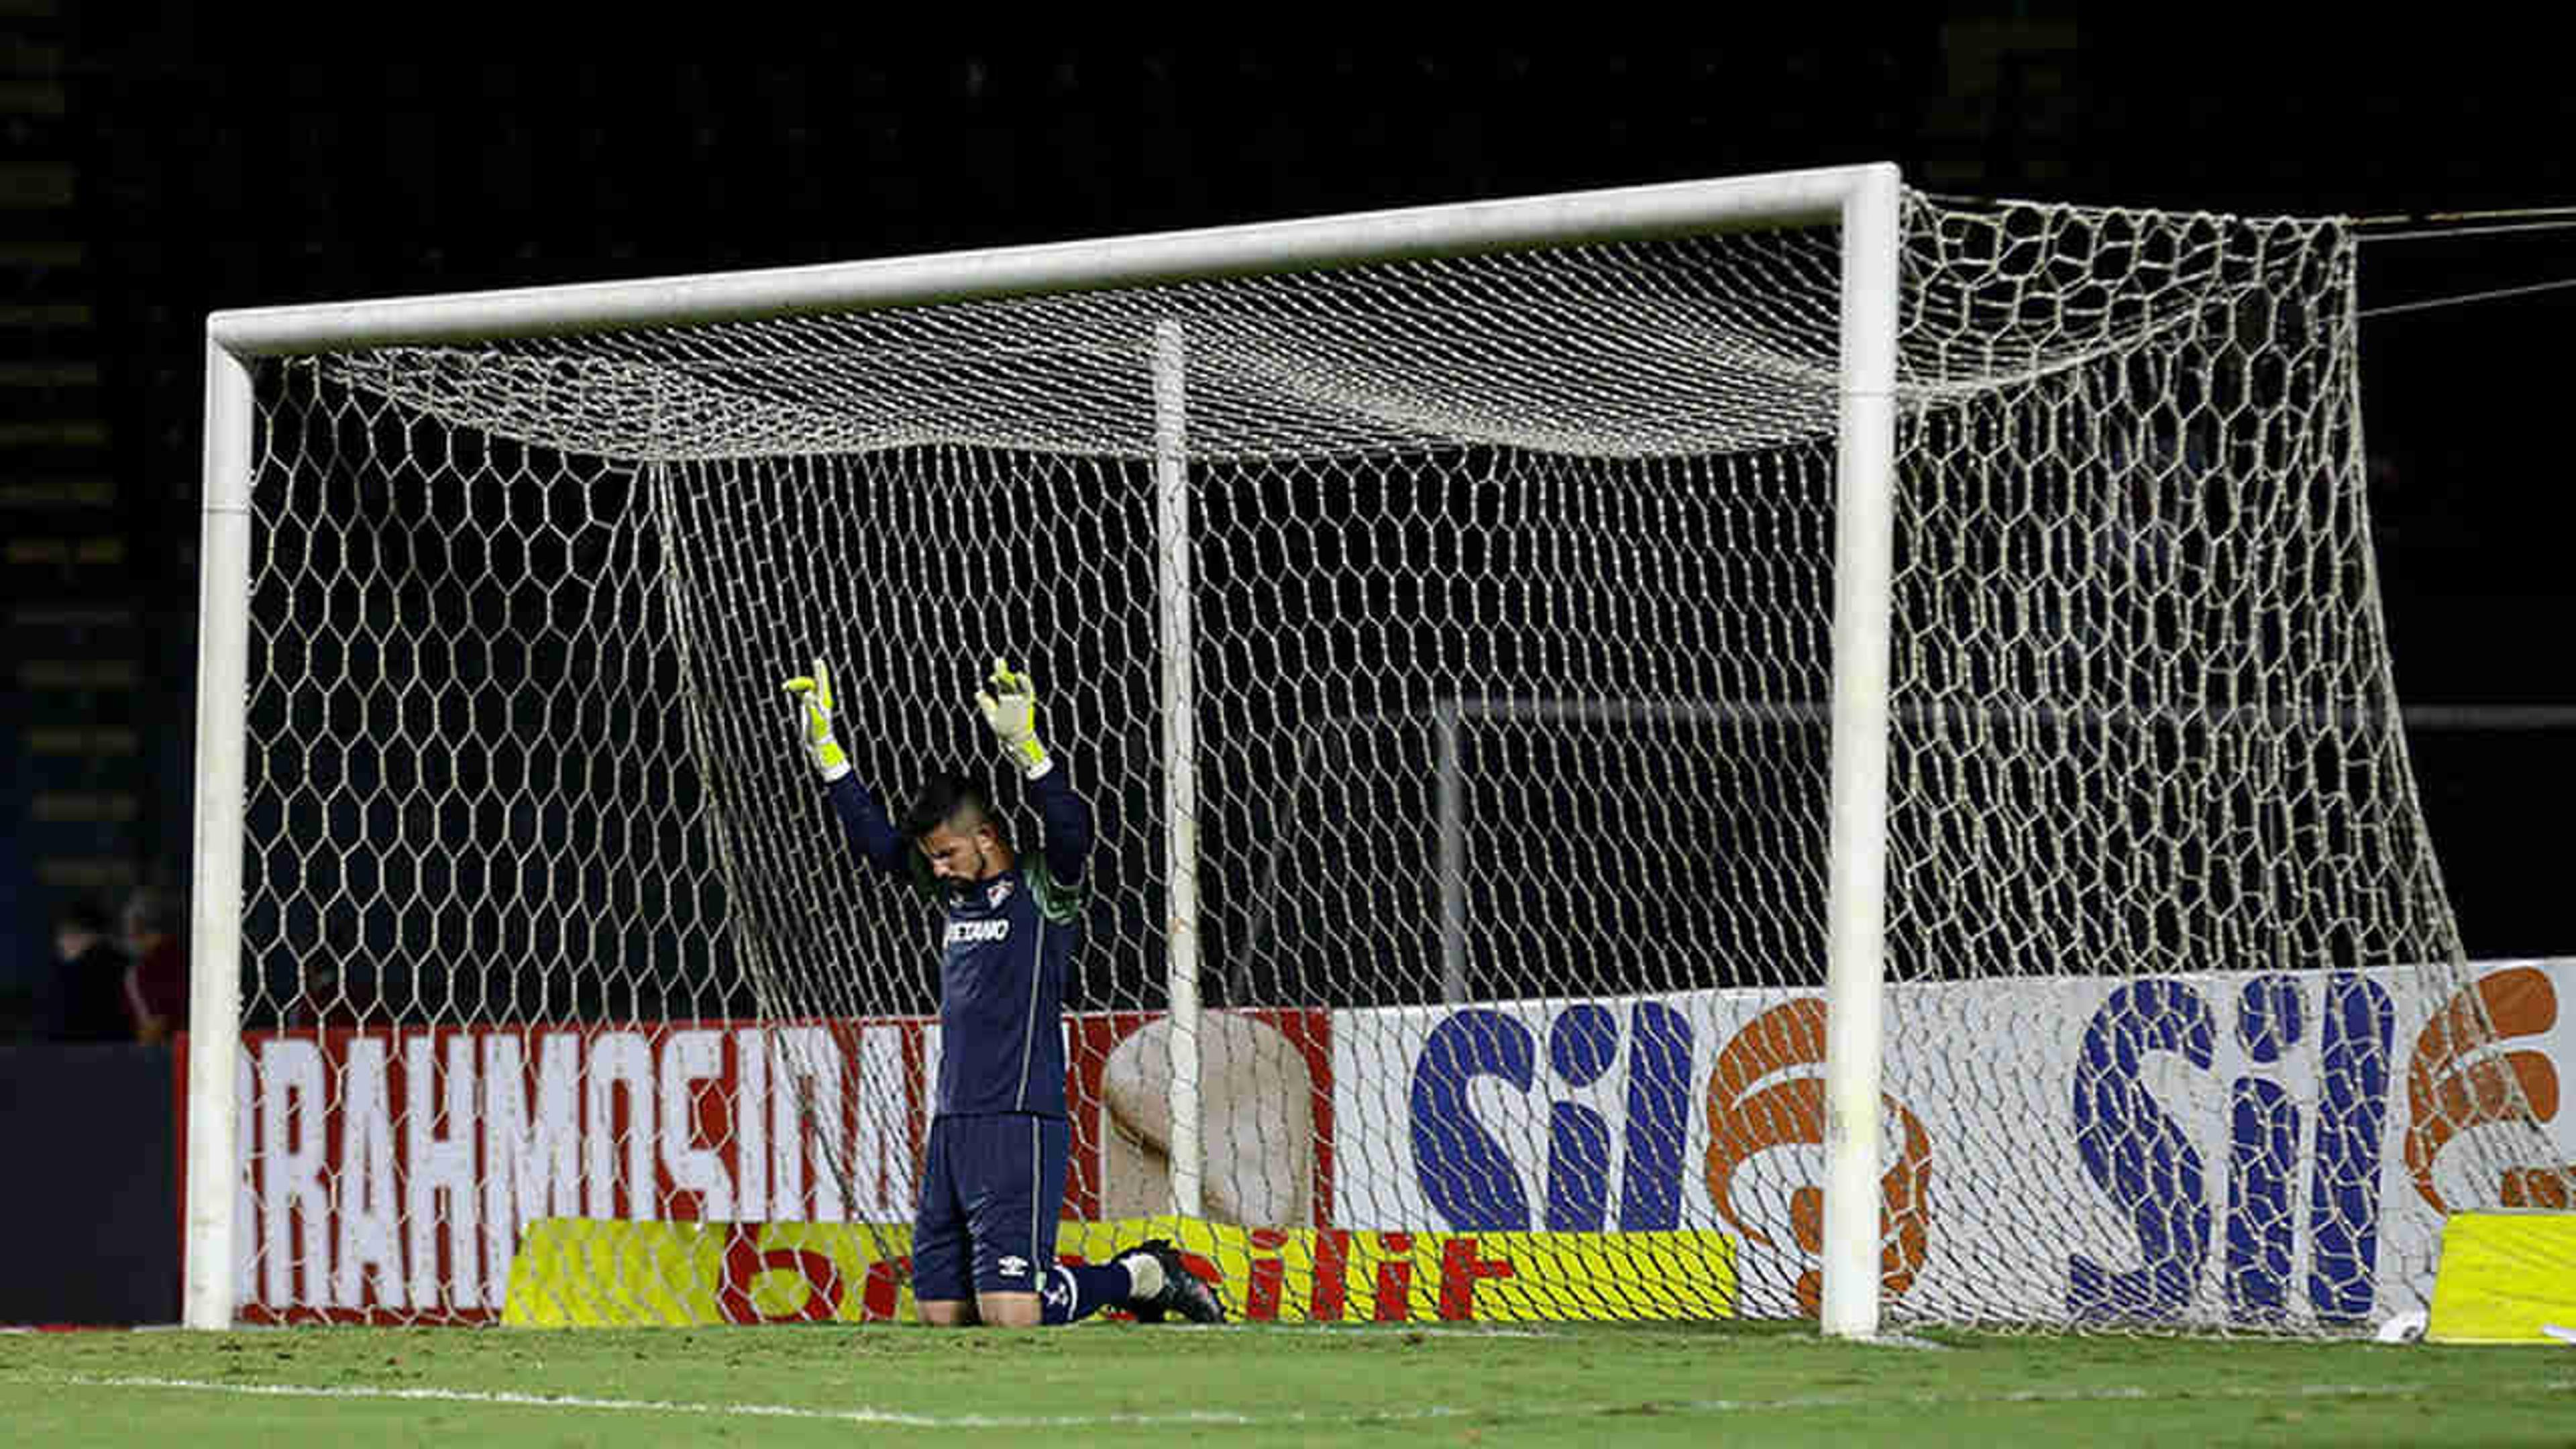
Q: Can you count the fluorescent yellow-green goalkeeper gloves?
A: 2